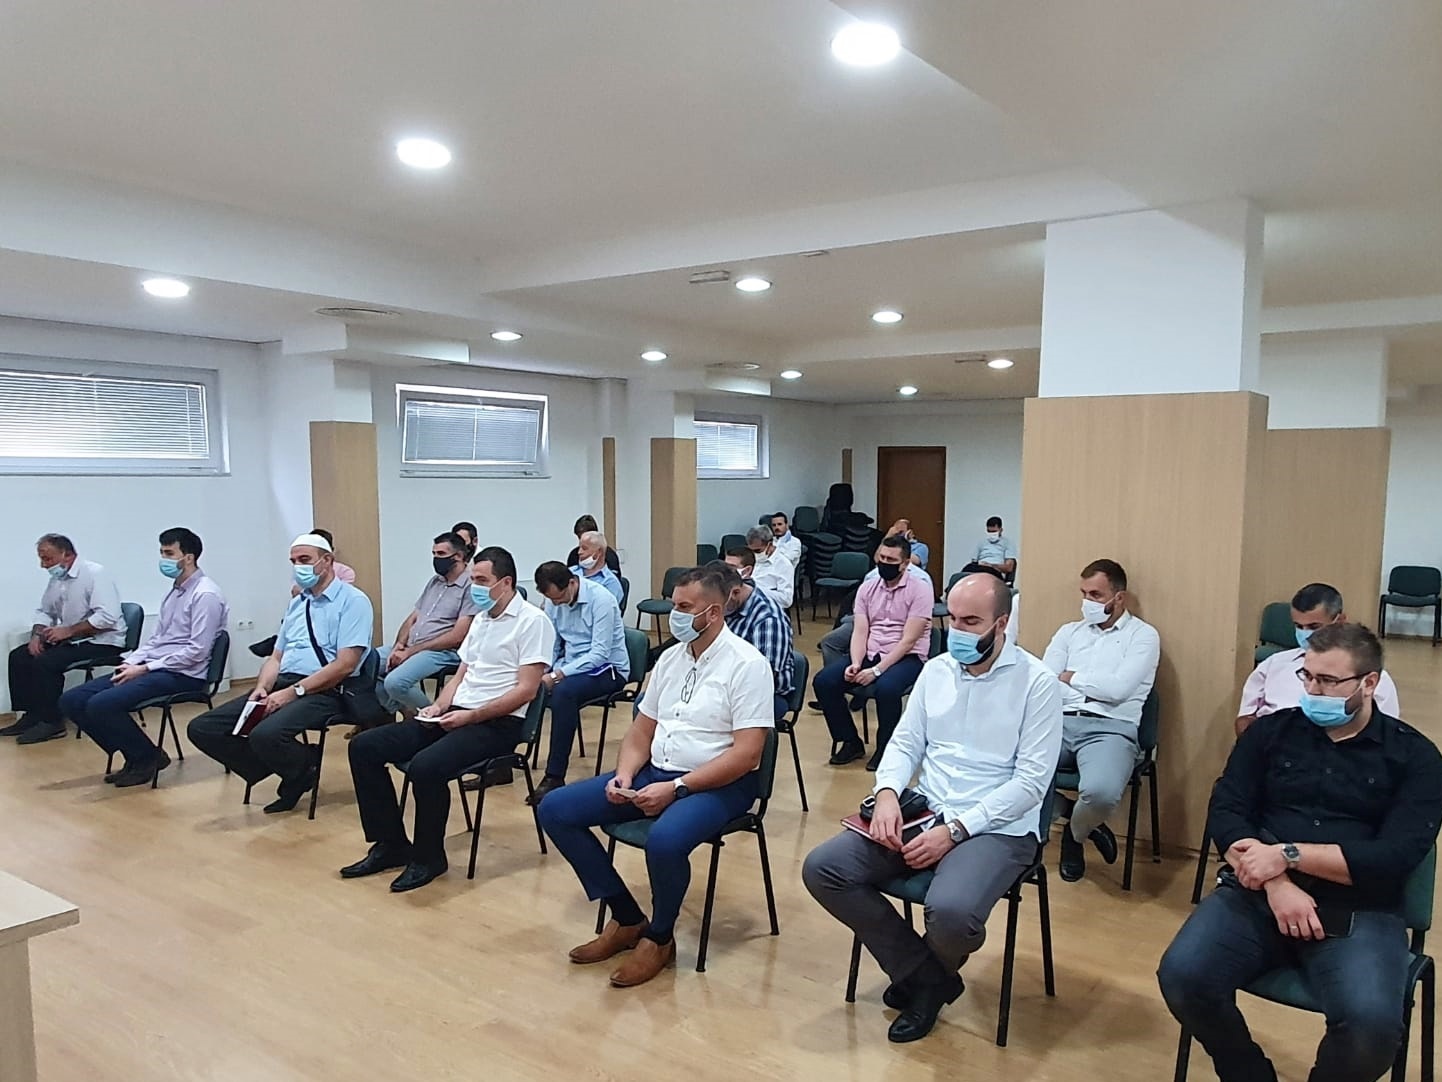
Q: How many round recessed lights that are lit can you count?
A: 10